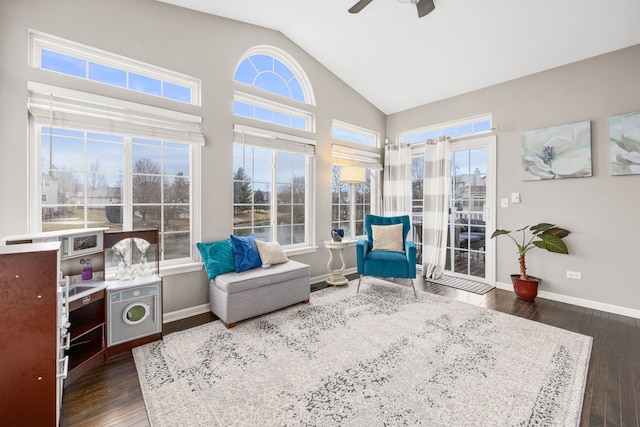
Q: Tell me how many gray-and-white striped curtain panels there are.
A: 2